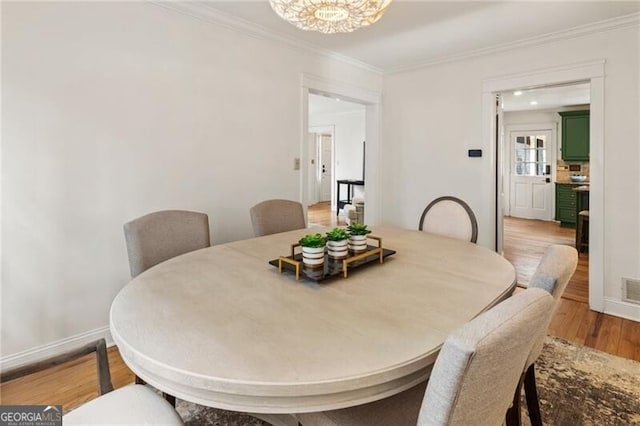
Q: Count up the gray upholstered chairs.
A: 4